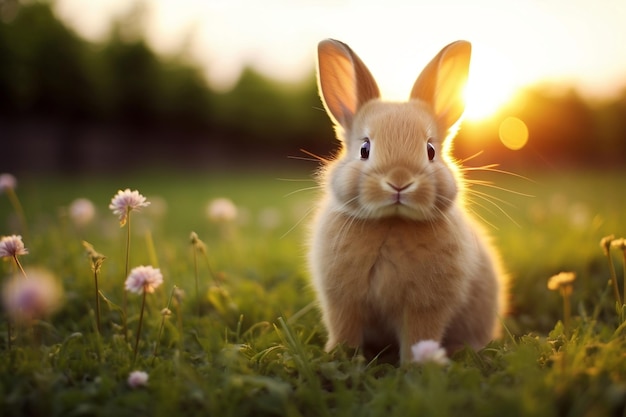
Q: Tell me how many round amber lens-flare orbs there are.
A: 1